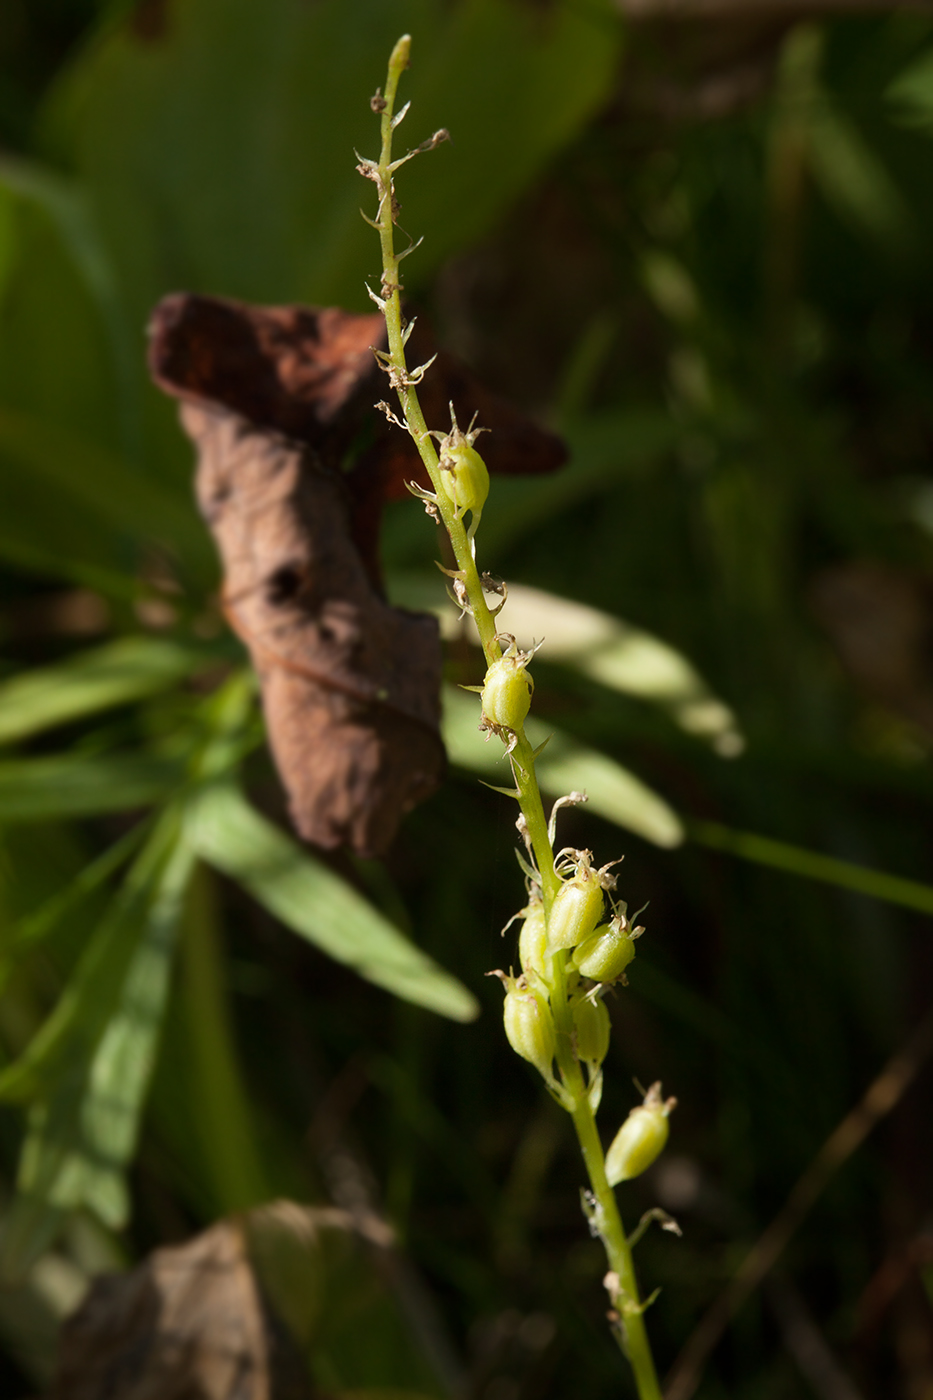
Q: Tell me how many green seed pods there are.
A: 8